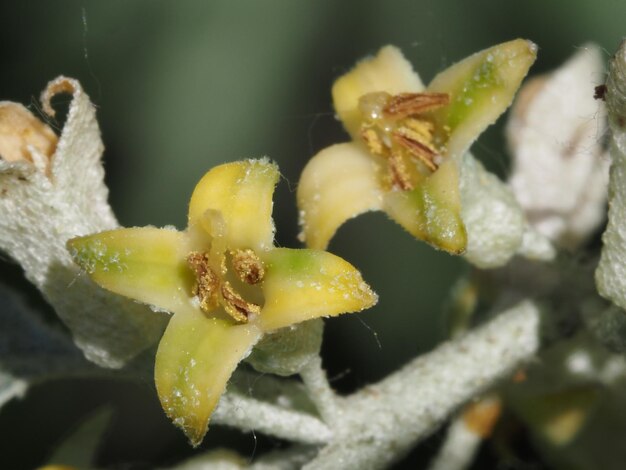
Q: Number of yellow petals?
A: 8